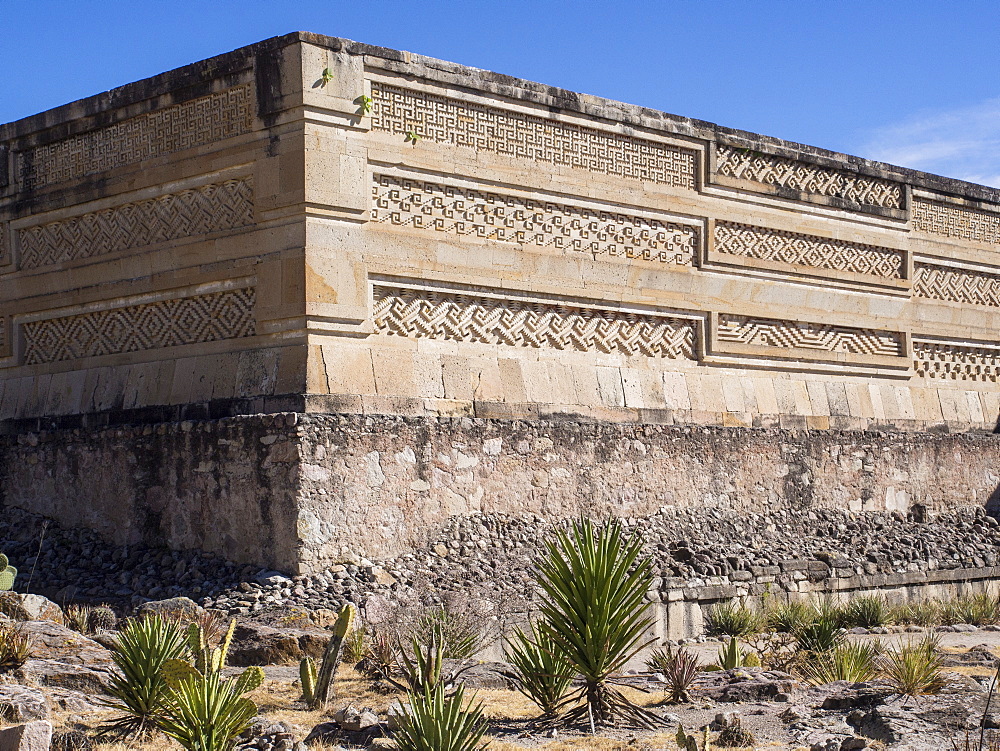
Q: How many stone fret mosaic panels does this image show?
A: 12